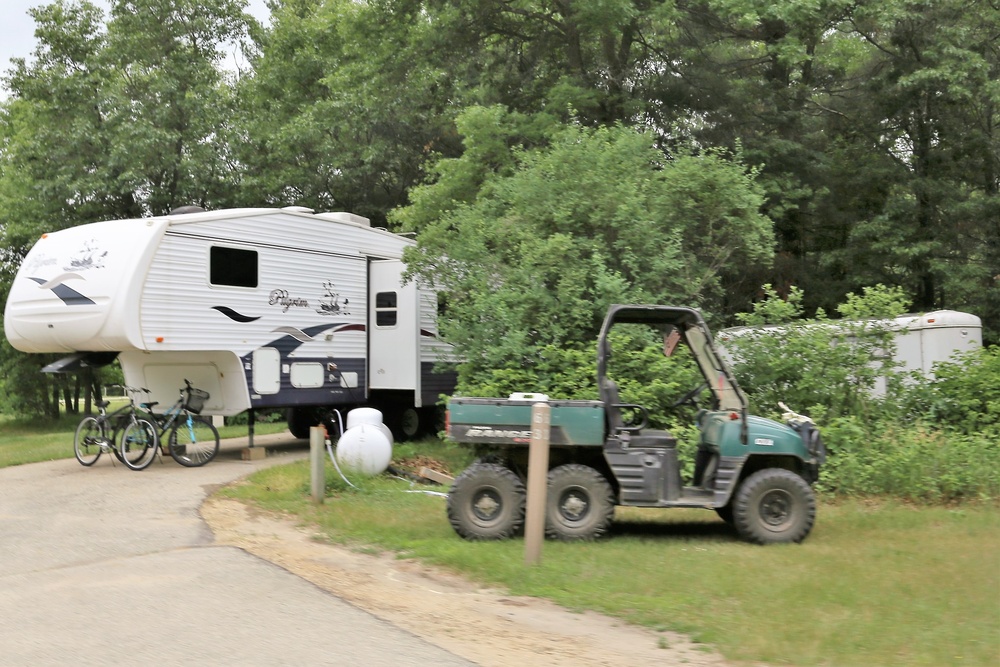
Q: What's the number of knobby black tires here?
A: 3